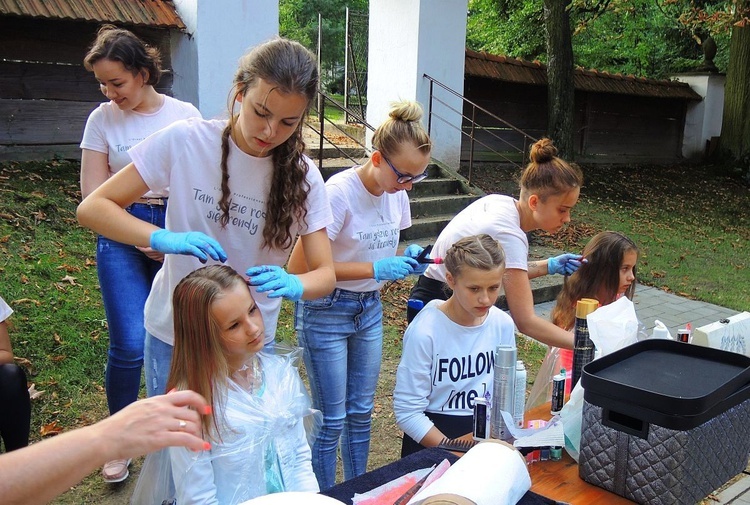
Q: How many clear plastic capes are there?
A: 2